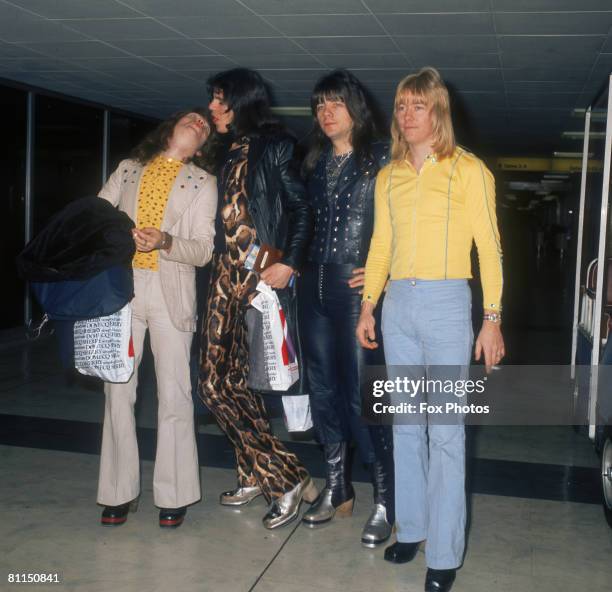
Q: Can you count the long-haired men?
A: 4